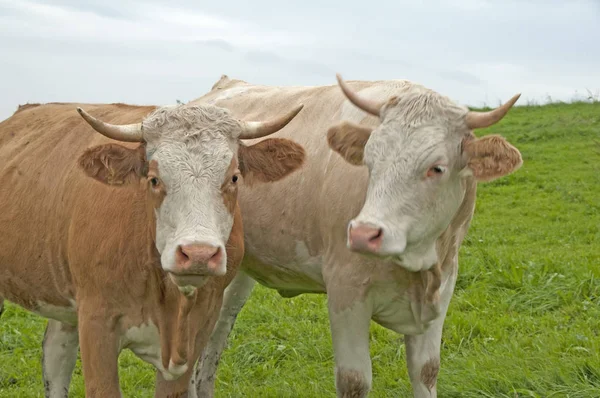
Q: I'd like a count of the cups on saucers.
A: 0